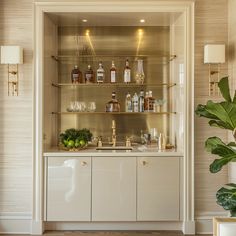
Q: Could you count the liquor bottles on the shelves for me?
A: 11